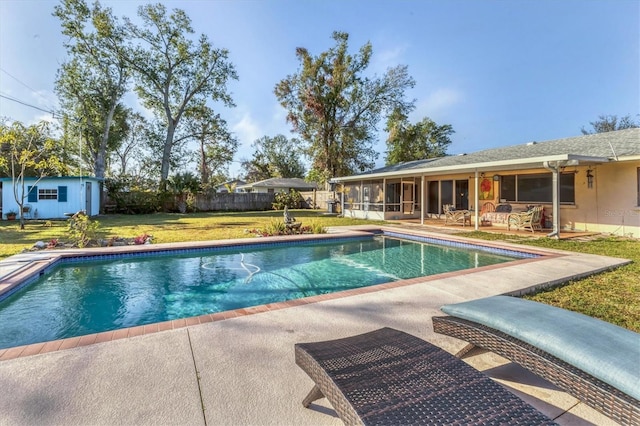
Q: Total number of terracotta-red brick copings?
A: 1